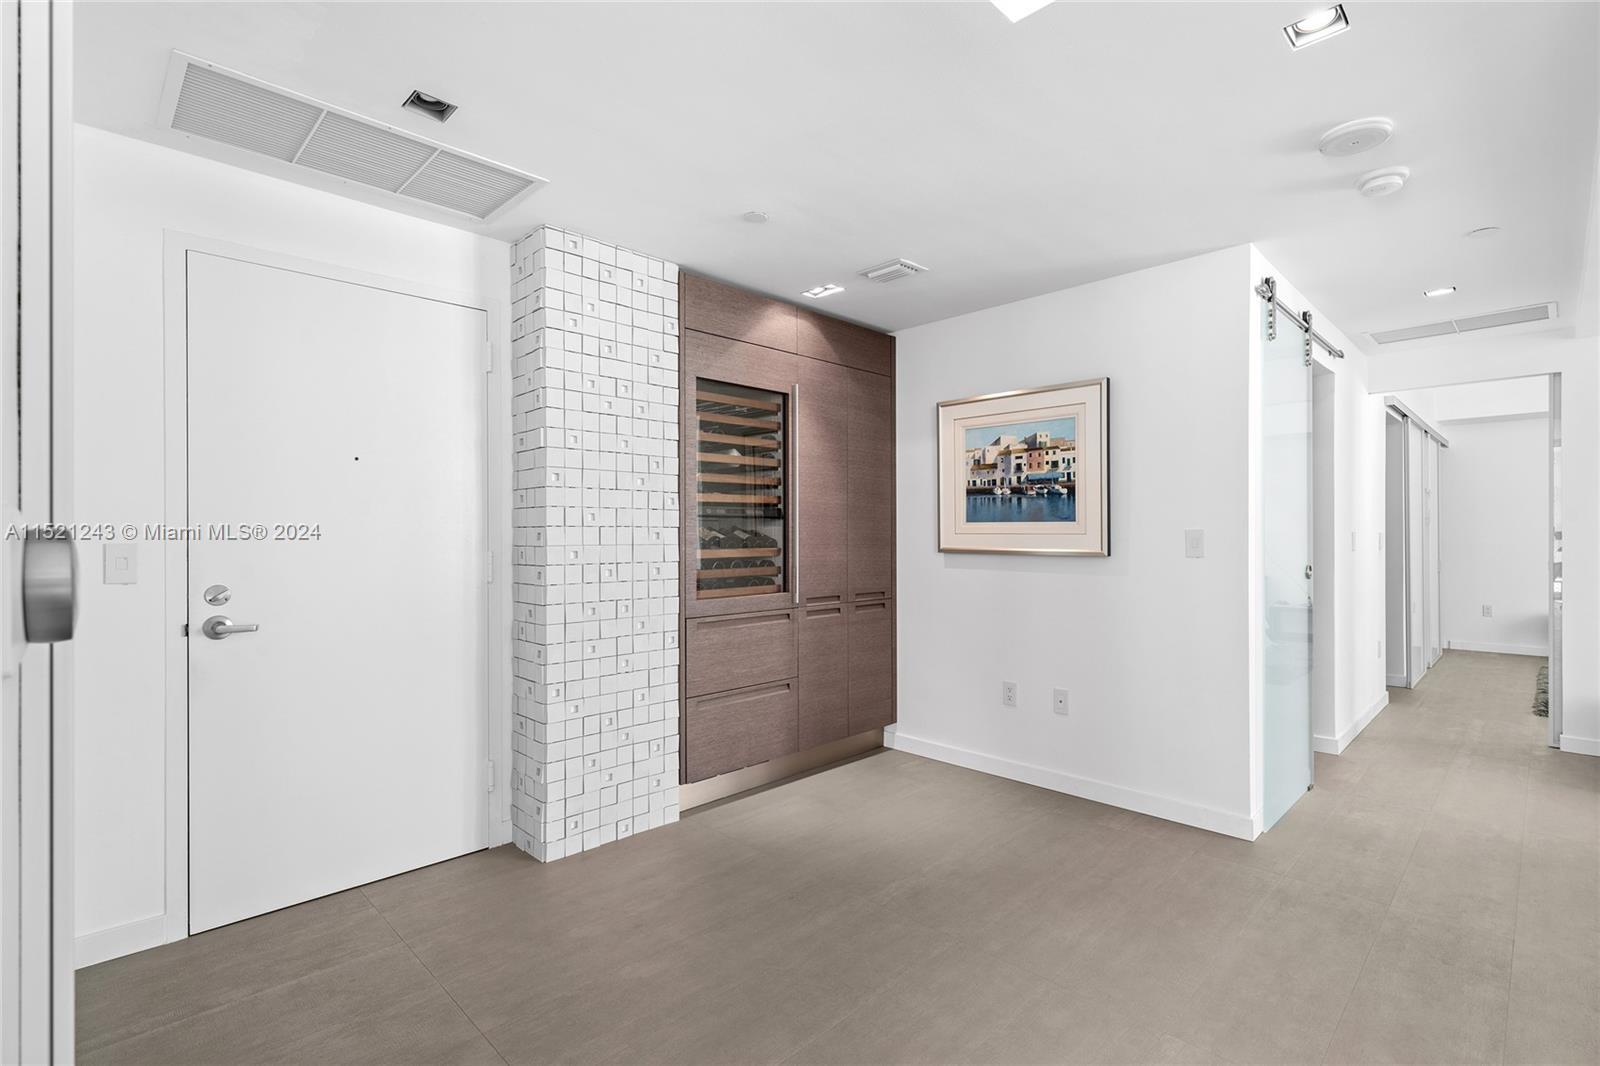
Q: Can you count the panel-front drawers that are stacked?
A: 2